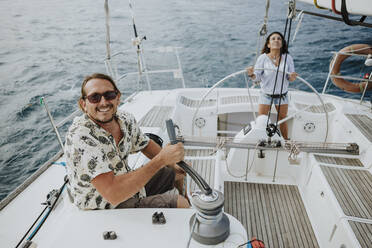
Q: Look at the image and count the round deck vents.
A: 2